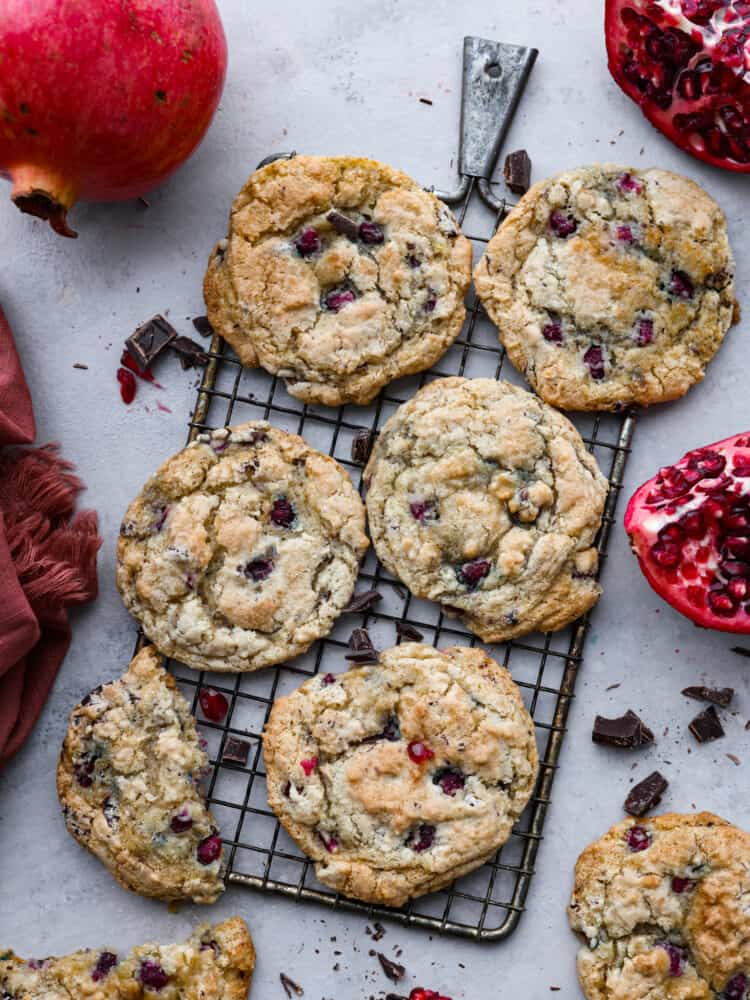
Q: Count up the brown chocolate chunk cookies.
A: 8